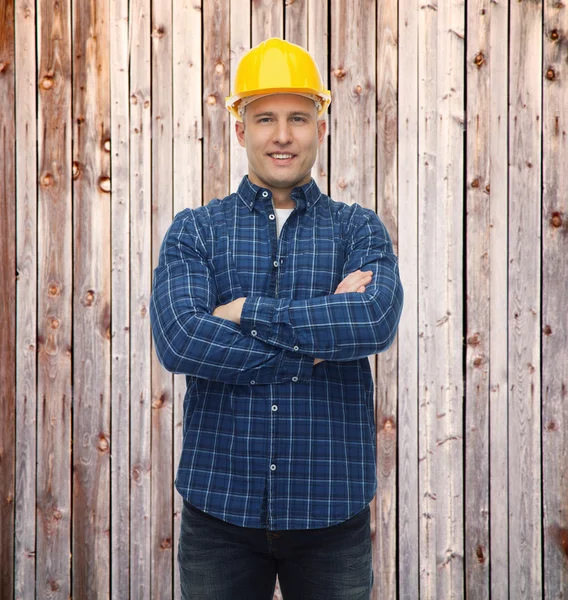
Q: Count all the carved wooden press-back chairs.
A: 0